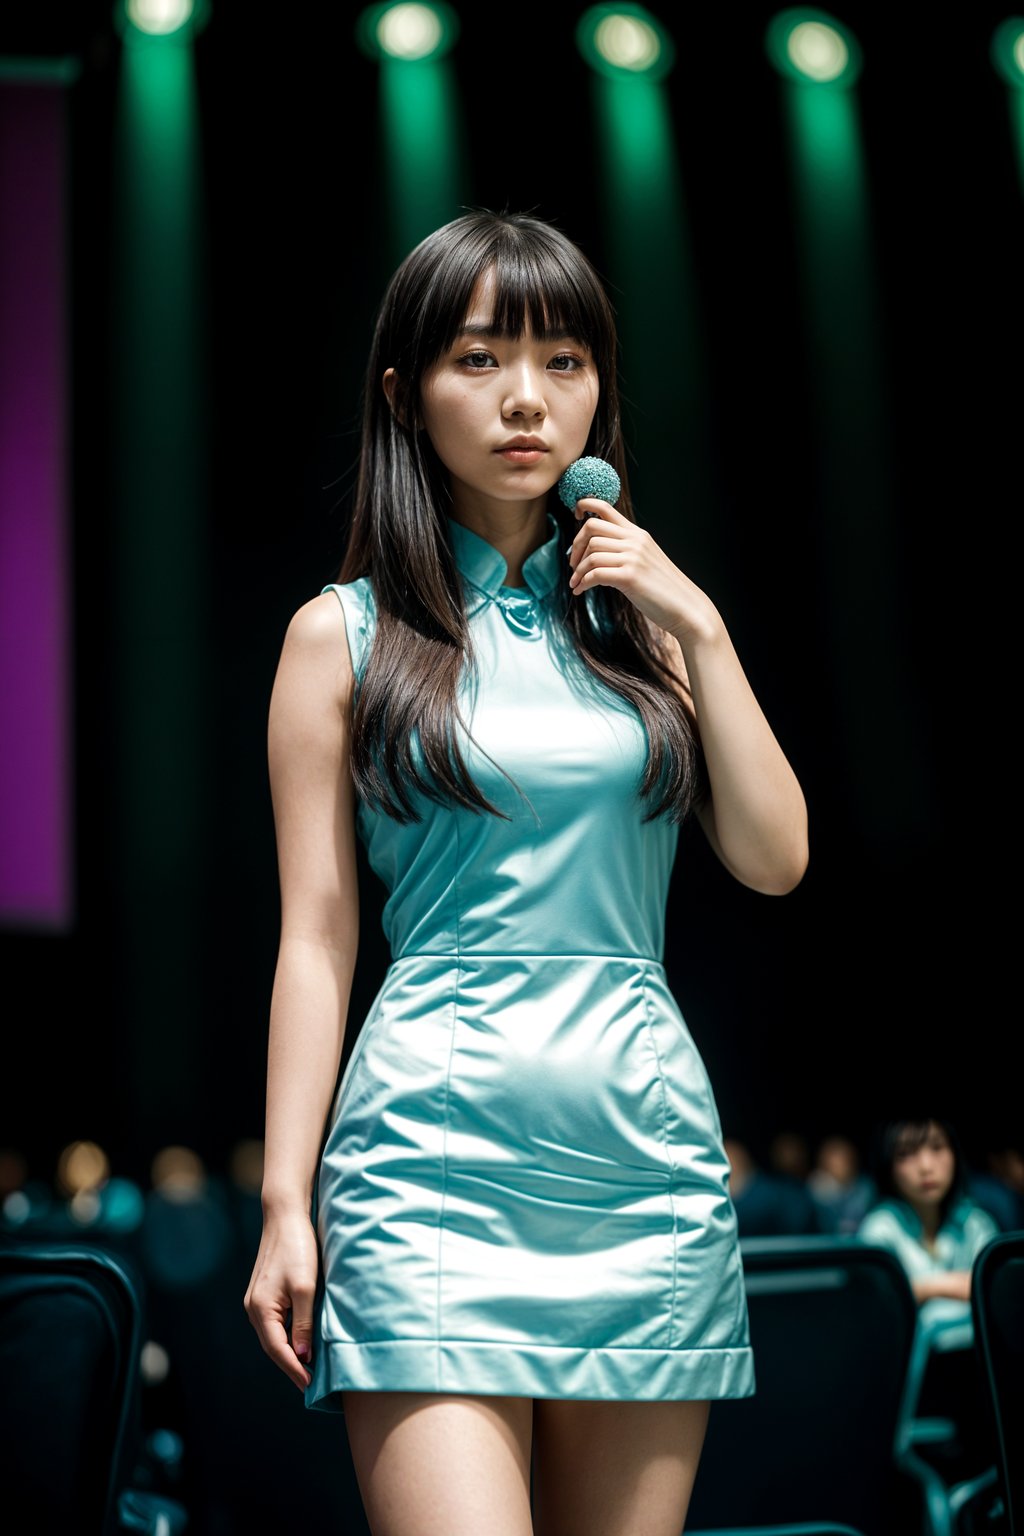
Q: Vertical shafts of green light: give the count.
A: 5